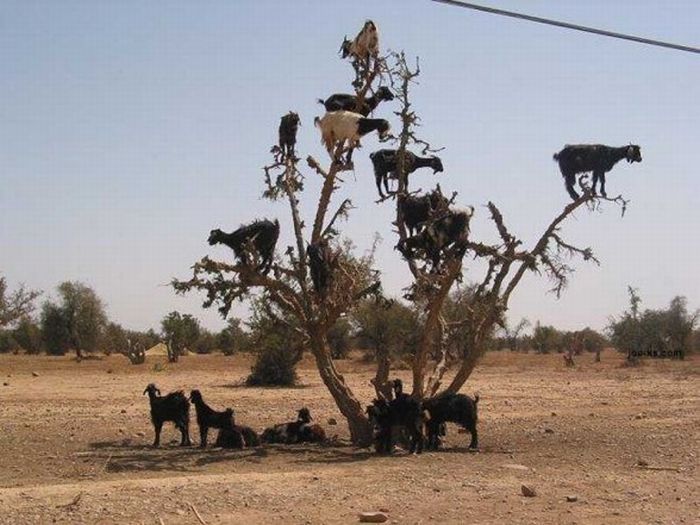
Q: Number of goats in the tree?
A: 10